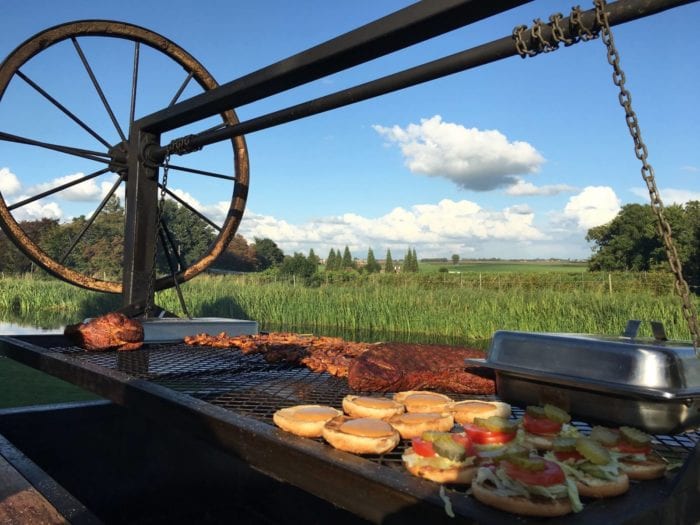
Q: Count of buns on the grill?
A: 12